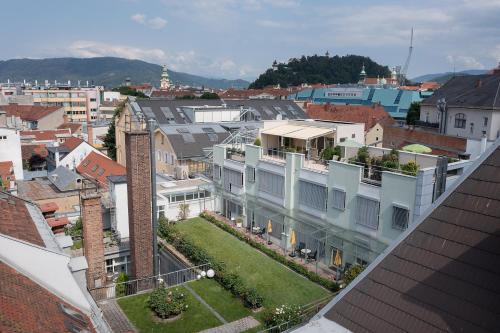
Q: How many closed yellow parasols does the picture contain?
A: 3